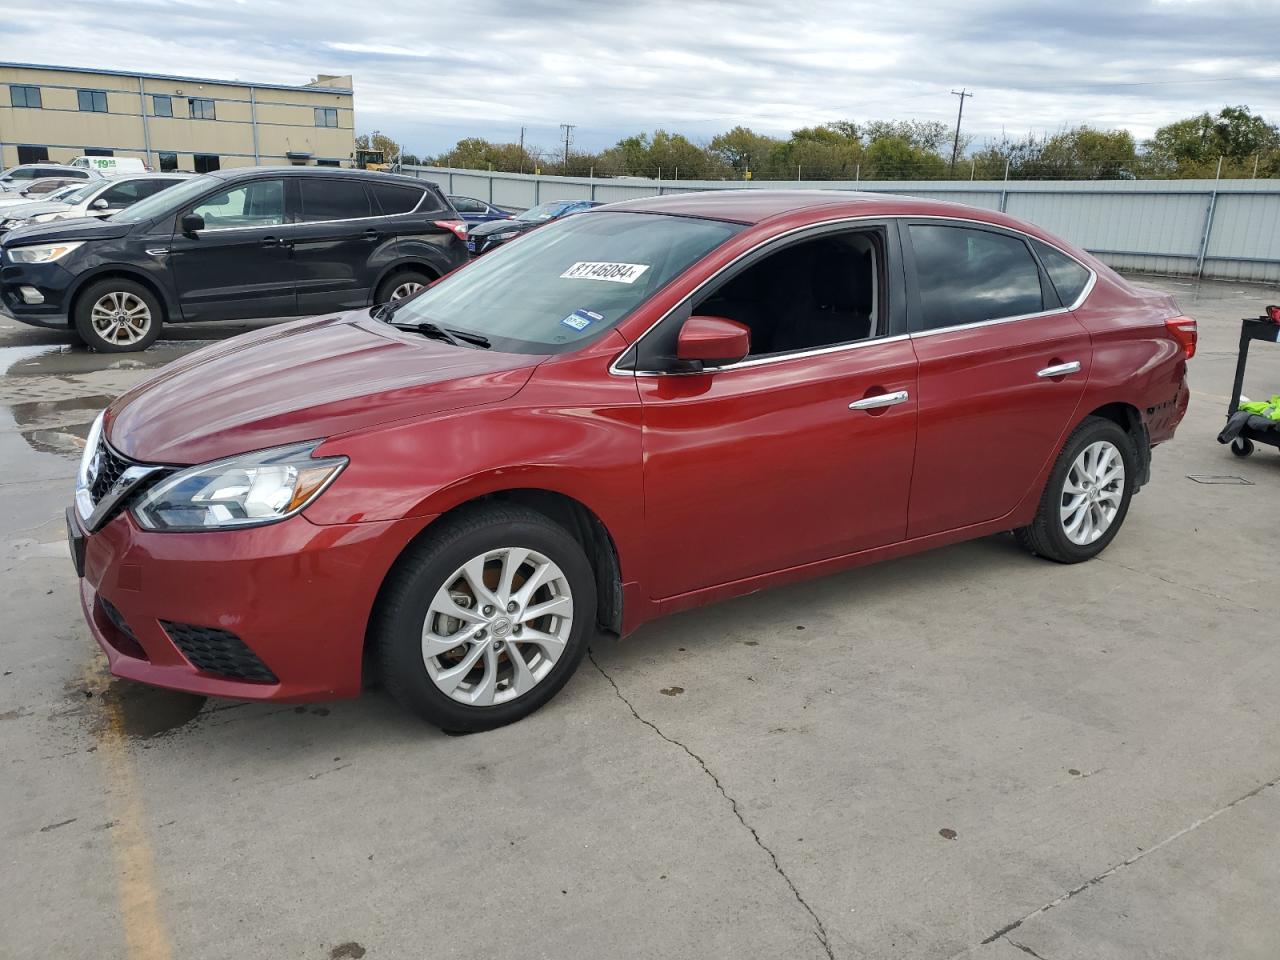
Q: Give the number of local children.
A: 0